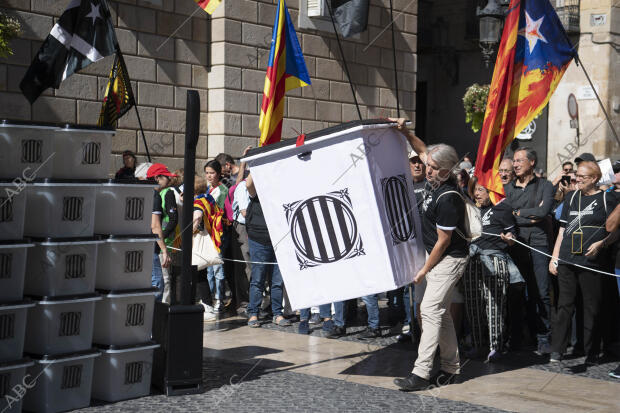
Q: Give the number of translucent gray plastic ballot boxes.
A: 14